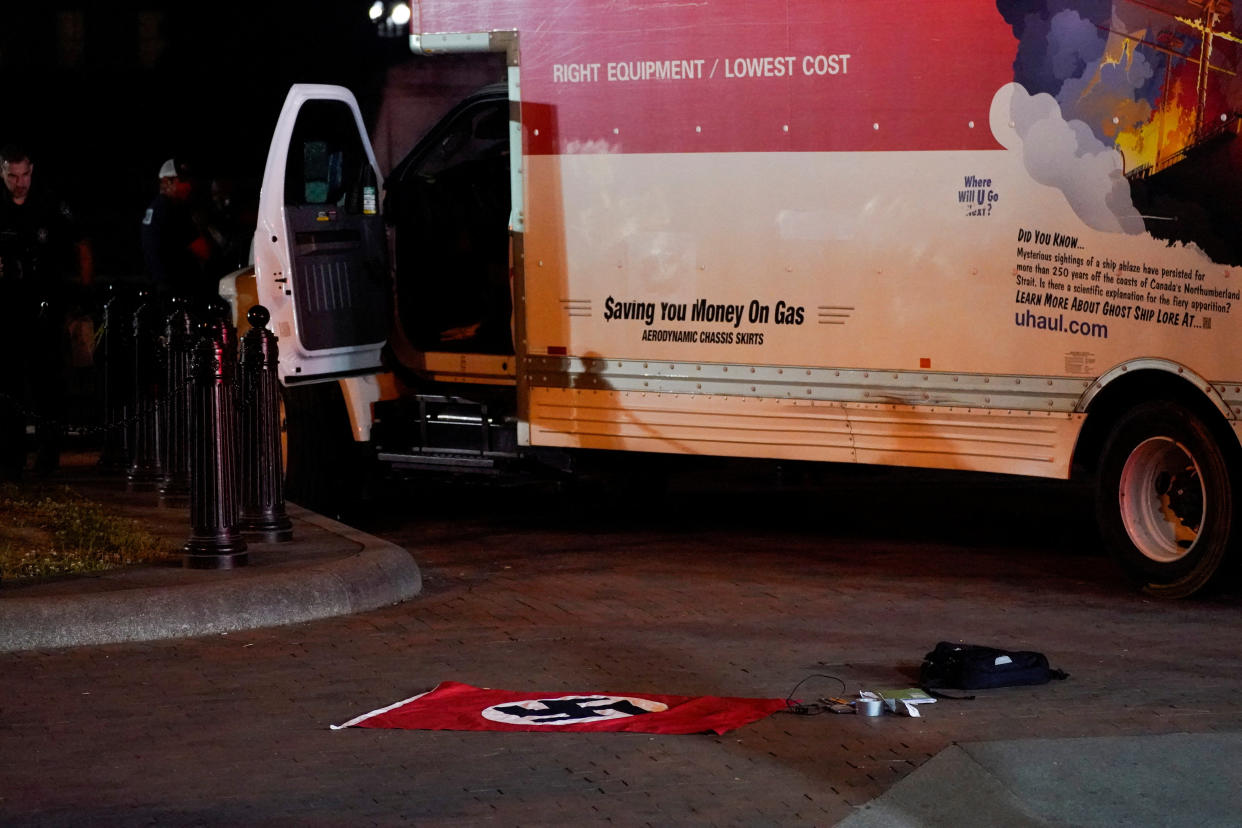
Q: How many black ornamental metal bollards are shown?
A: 6